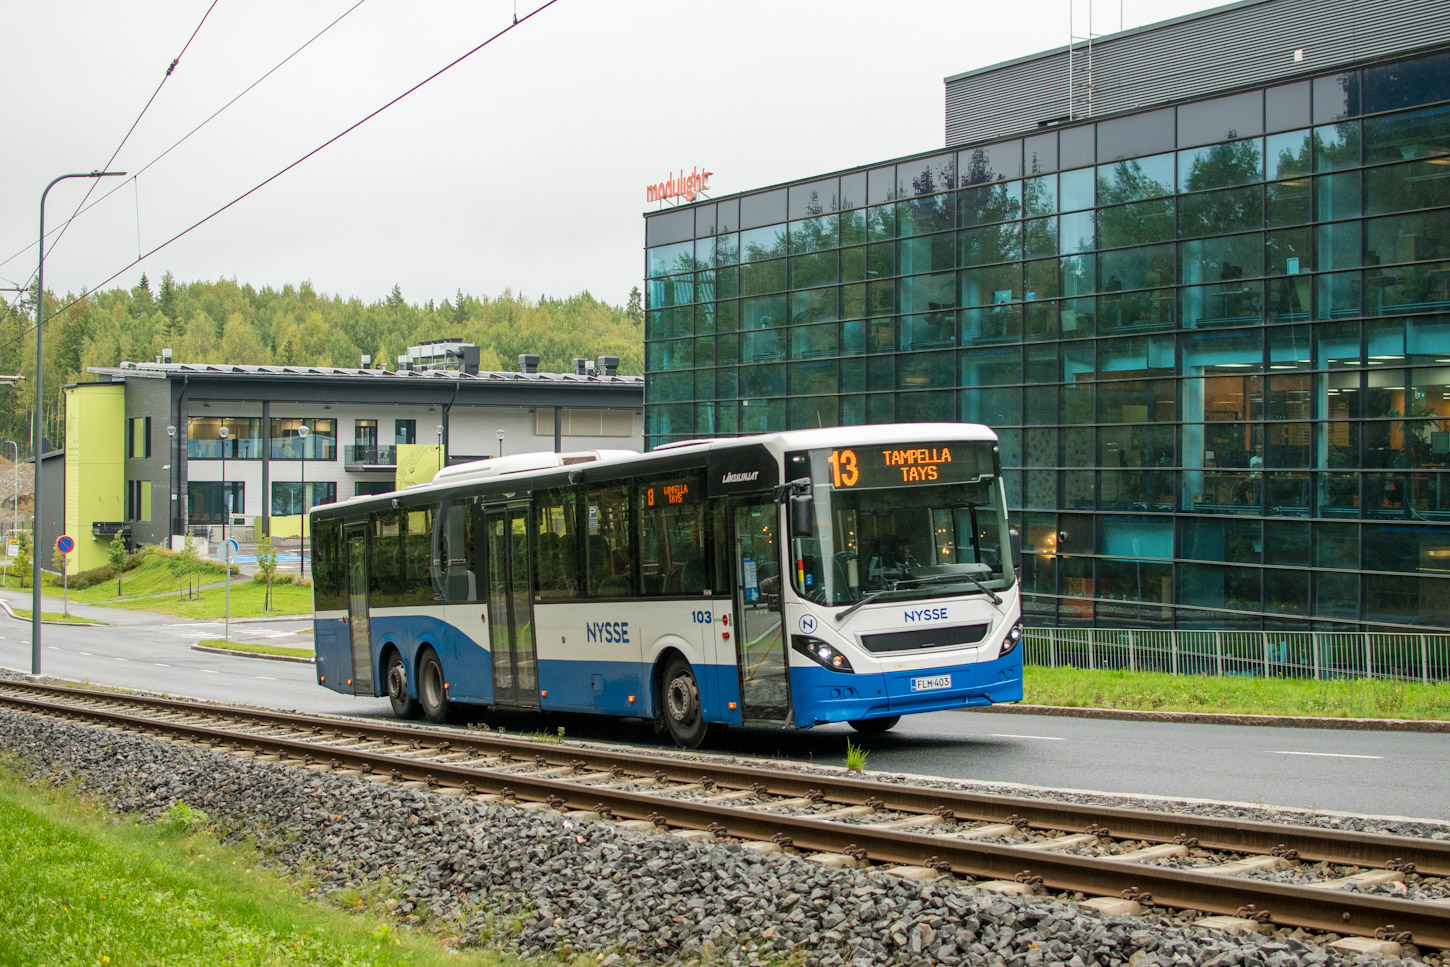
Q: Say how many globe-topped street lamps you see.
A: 5